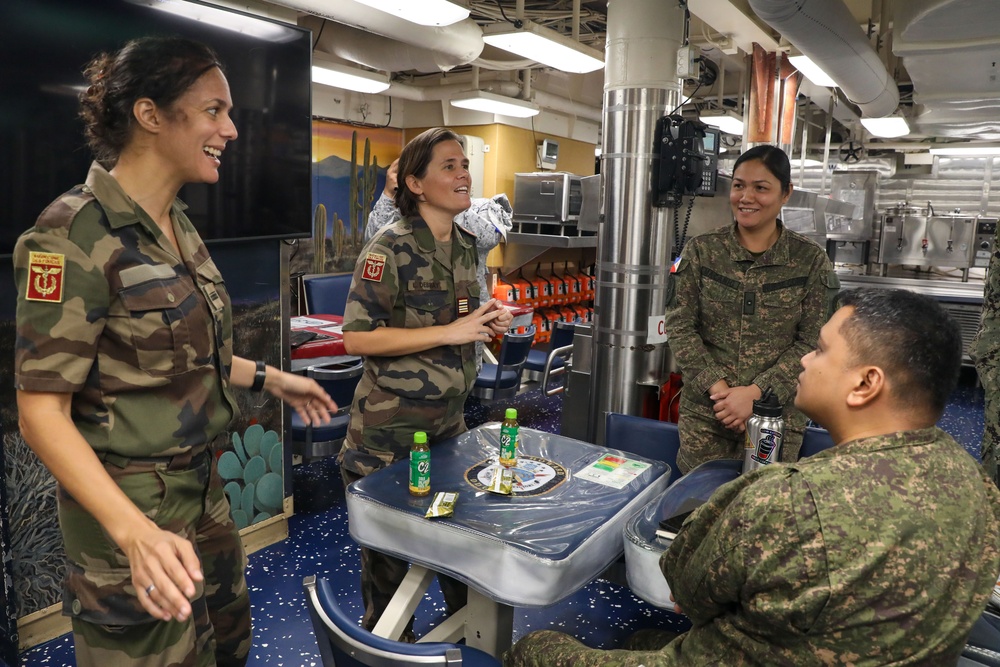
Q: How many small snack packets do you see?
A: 2